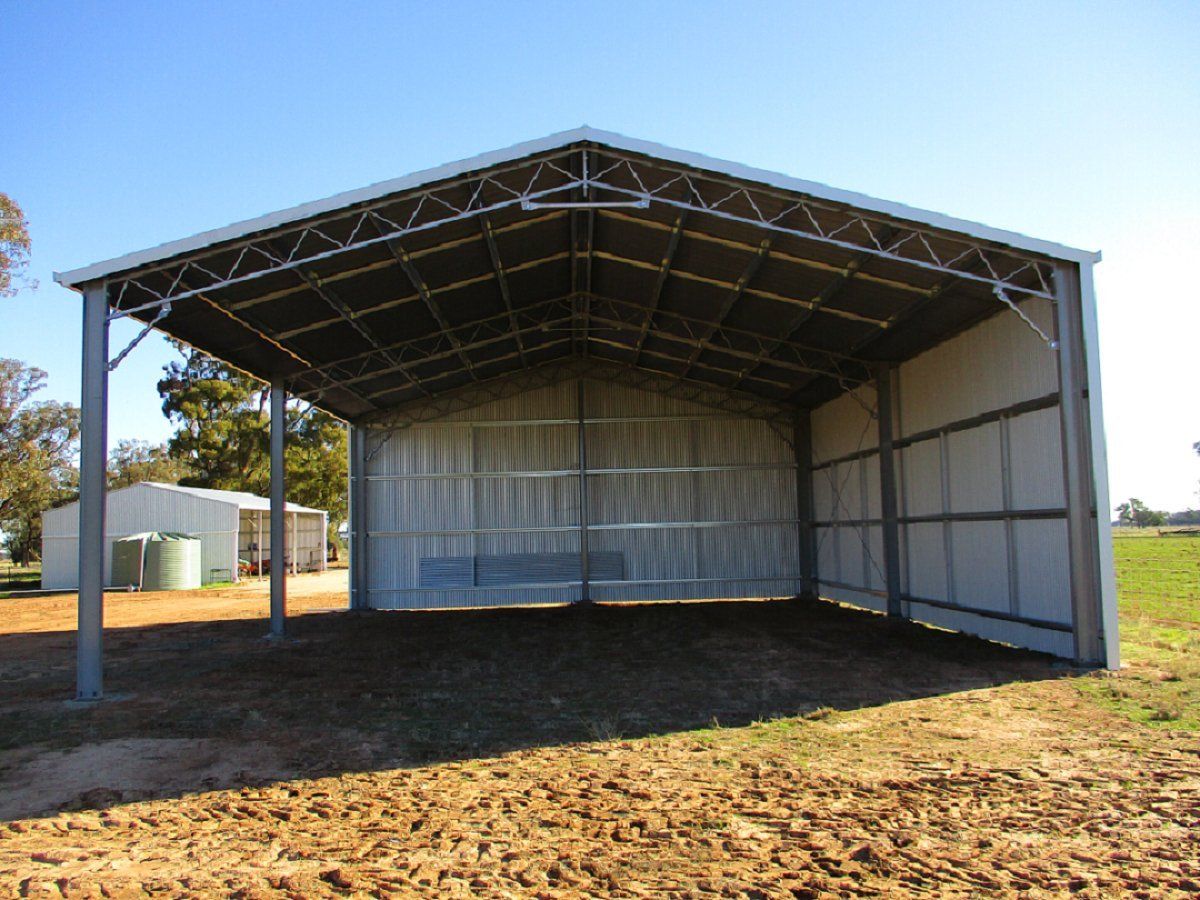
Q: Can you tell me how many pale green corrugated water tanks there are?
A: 1